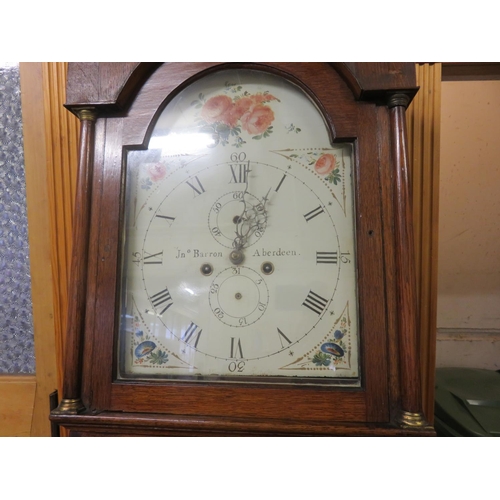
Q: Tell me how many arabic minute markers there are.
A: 4